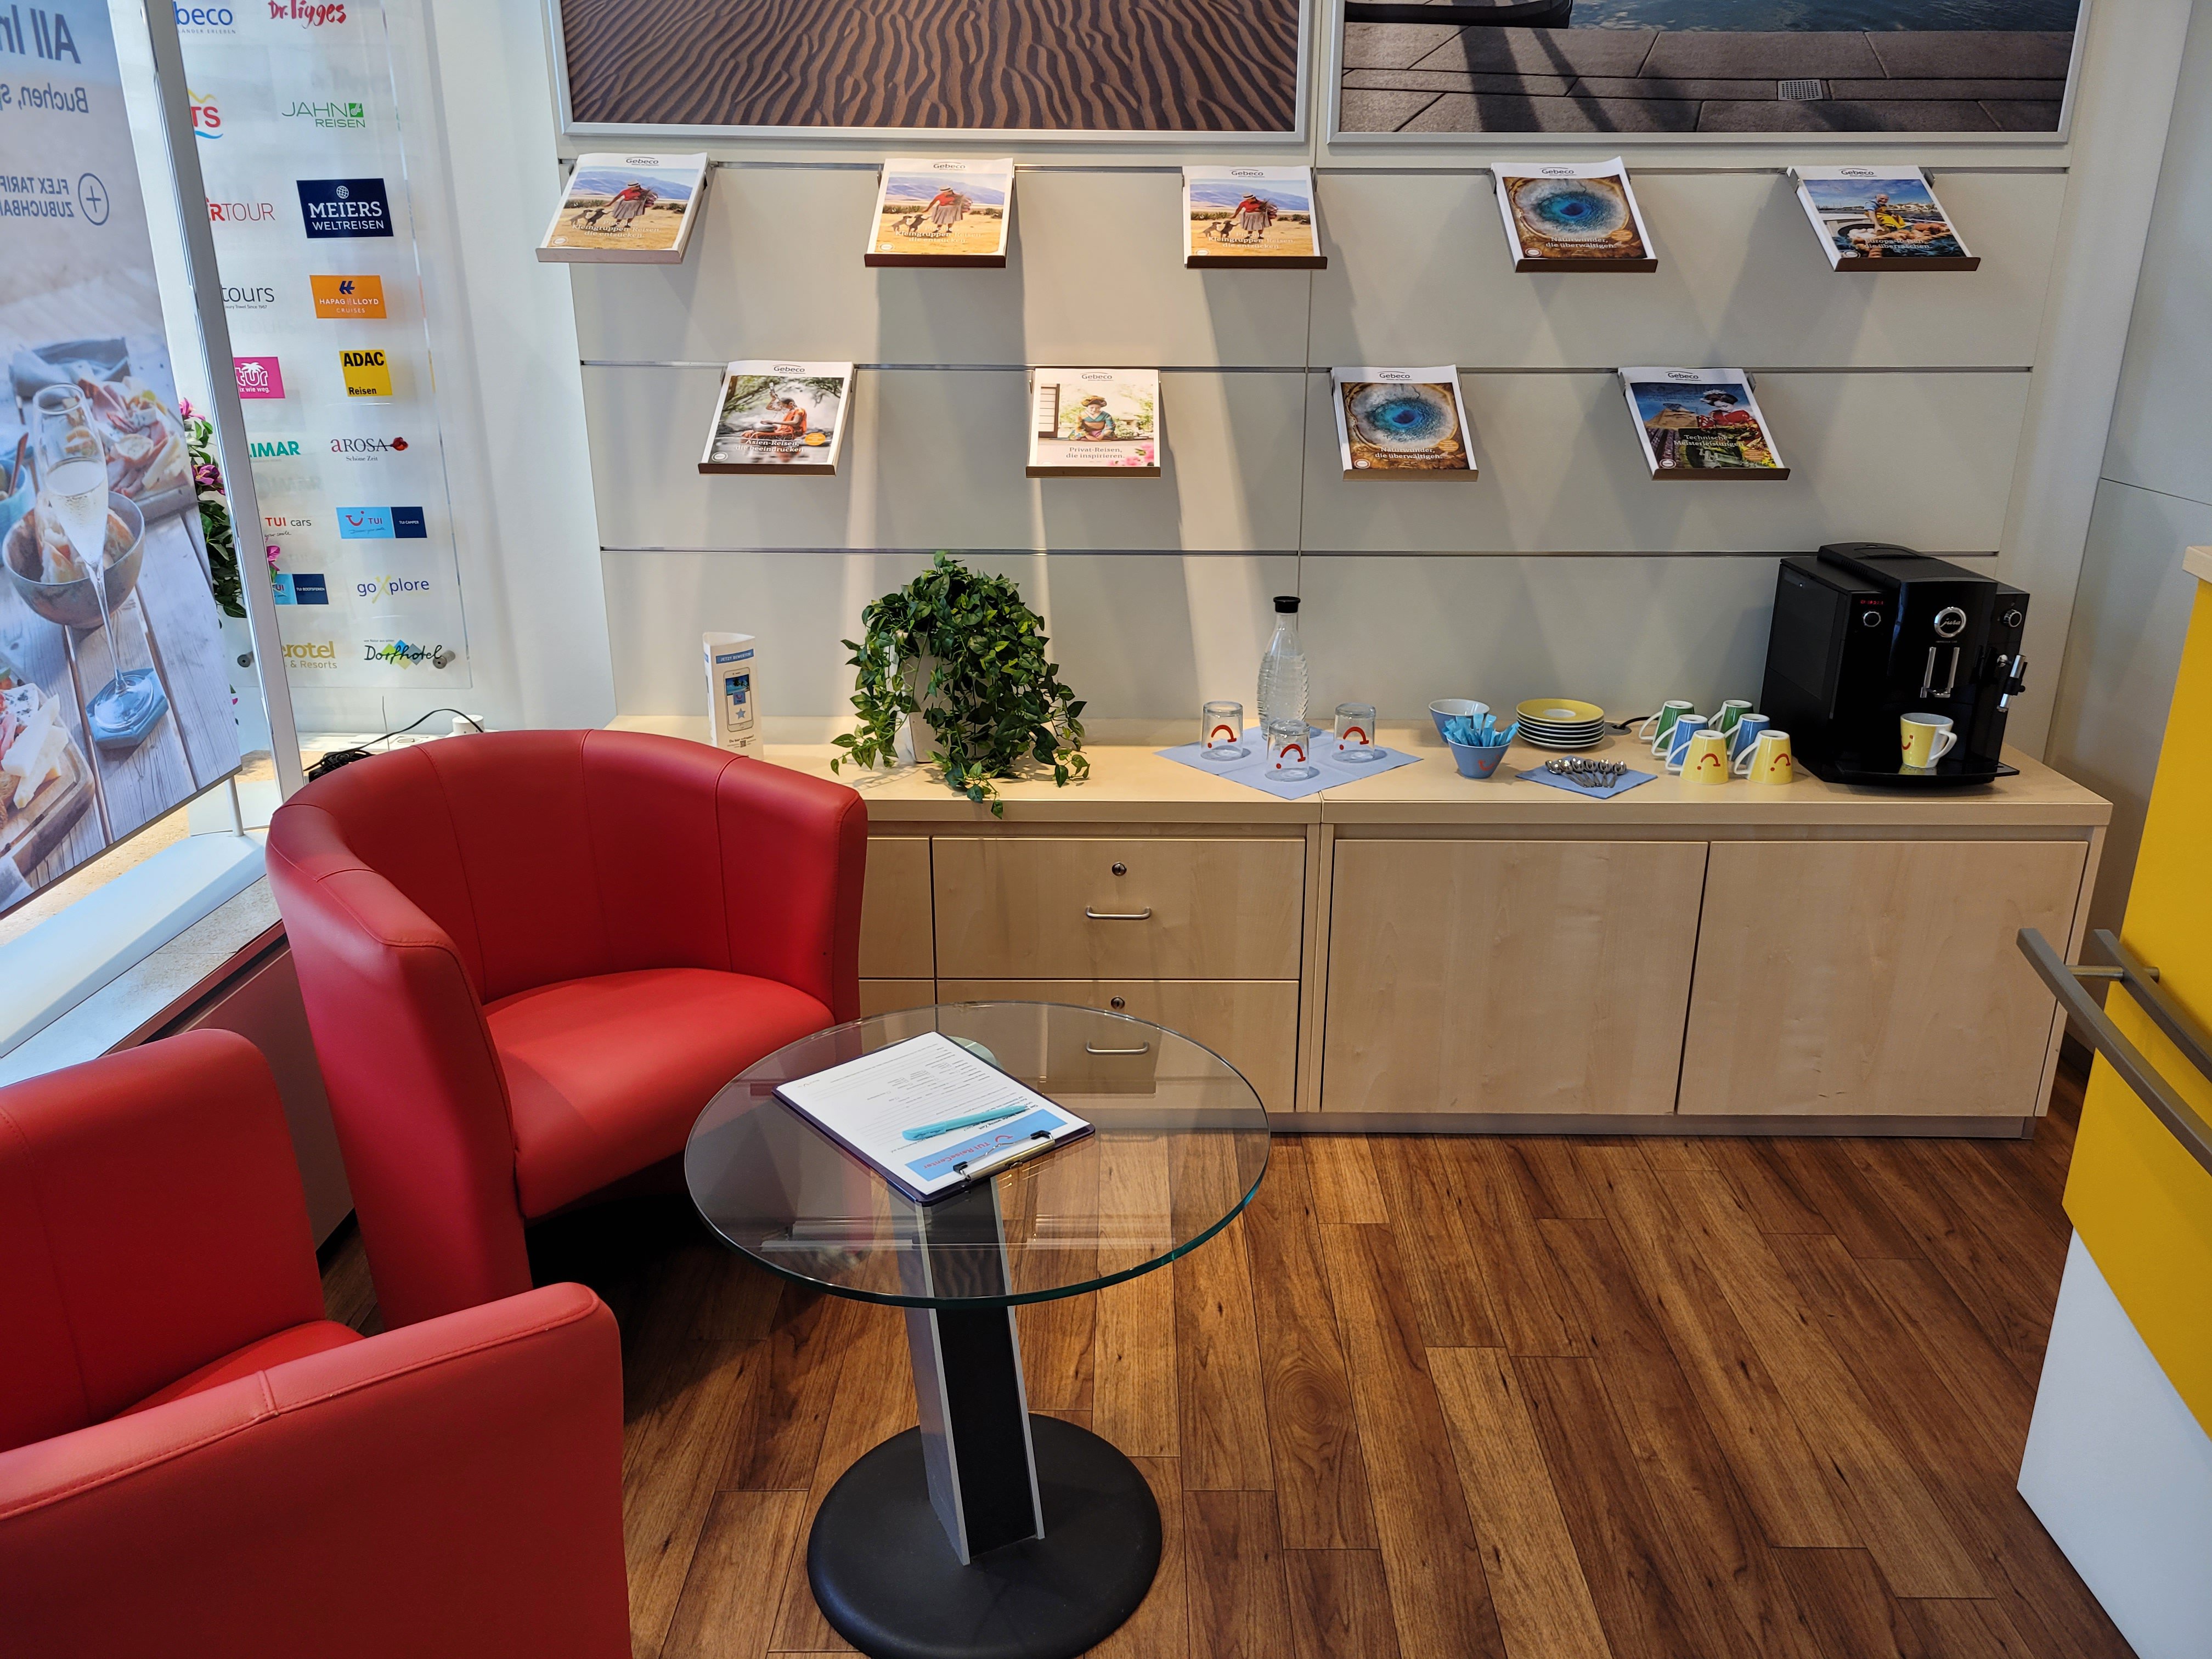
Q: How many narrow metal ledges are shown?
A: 9